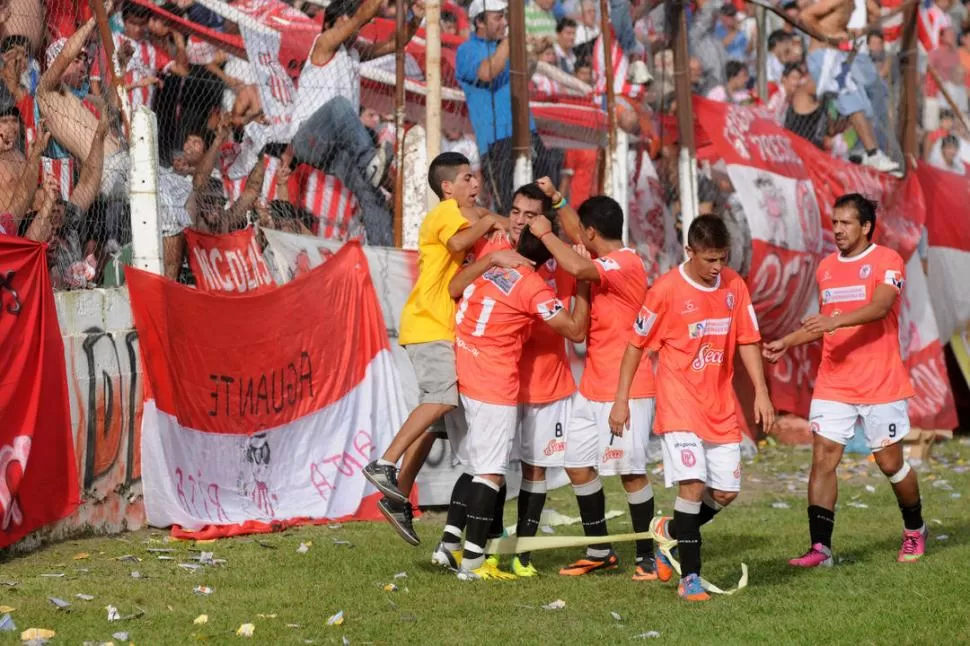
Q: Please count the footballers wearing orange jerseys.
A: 5